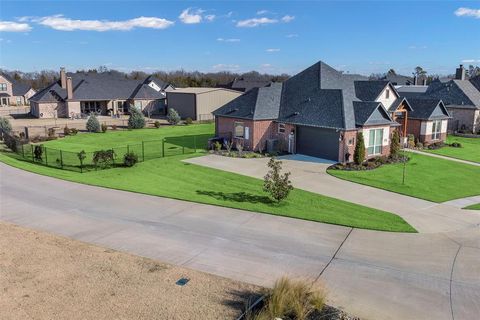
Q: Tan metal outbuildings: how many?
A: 1